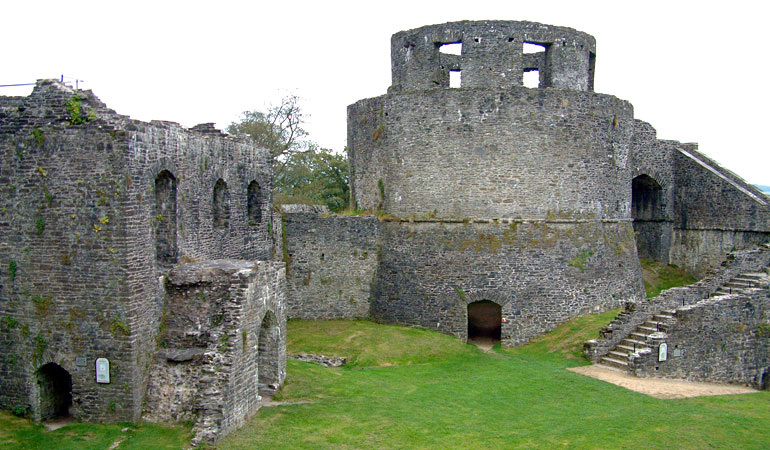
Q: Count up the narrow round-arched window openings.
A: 3